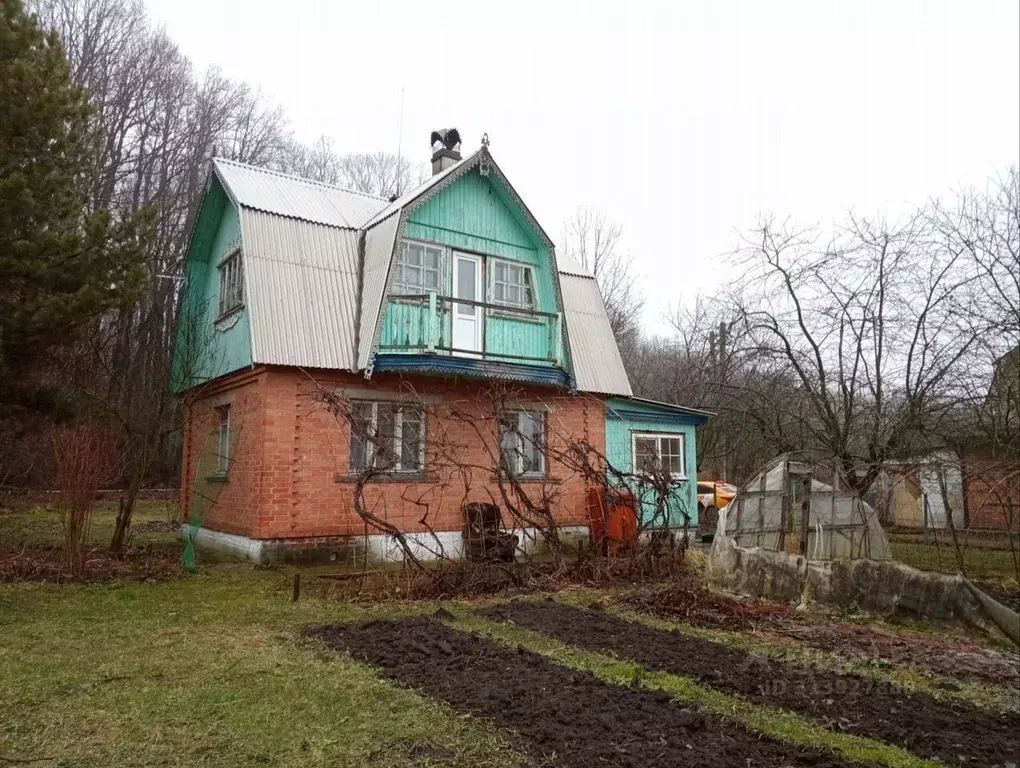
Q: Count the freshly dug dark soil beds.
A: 2